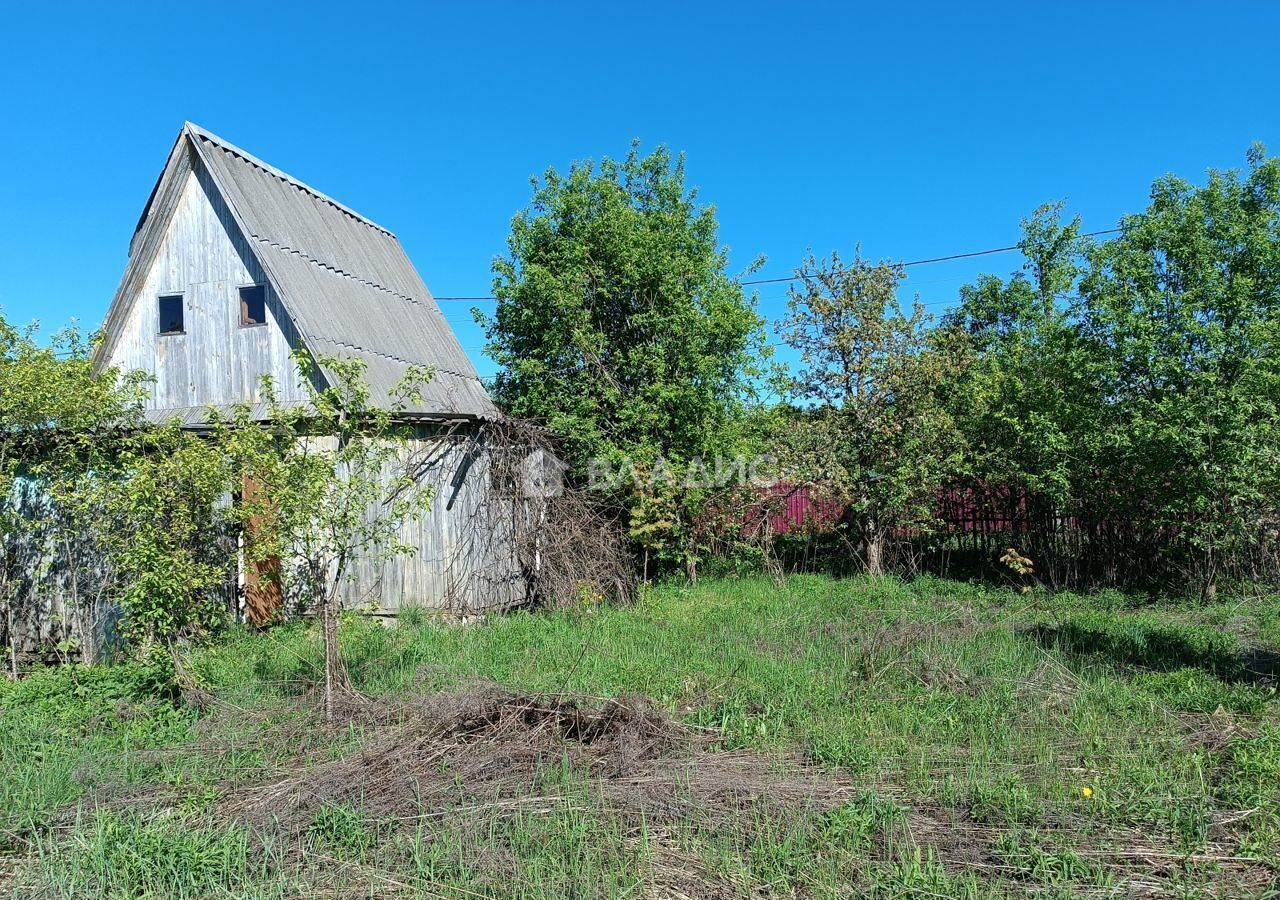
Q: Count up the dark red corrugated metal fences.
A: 1